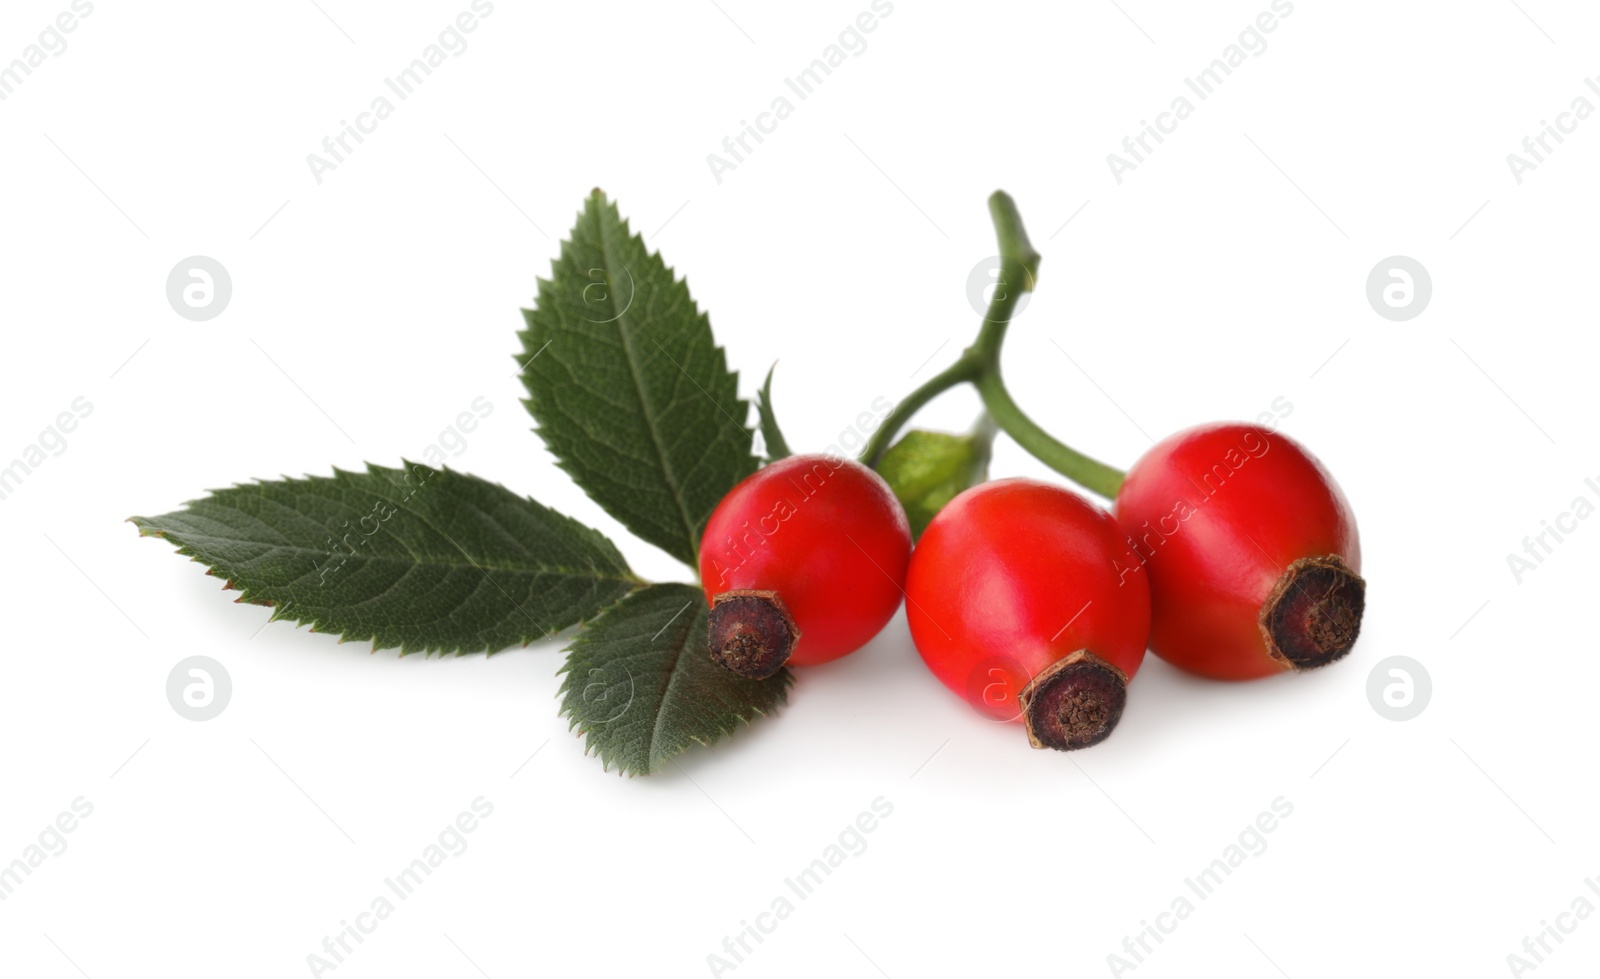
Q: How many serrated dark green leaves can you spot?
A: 3